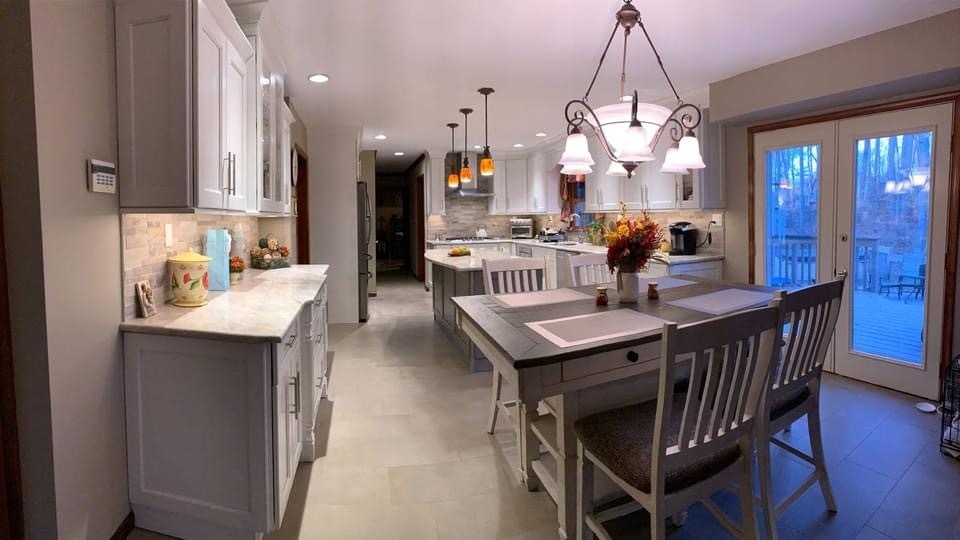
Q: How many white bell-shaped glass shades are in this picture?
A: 6